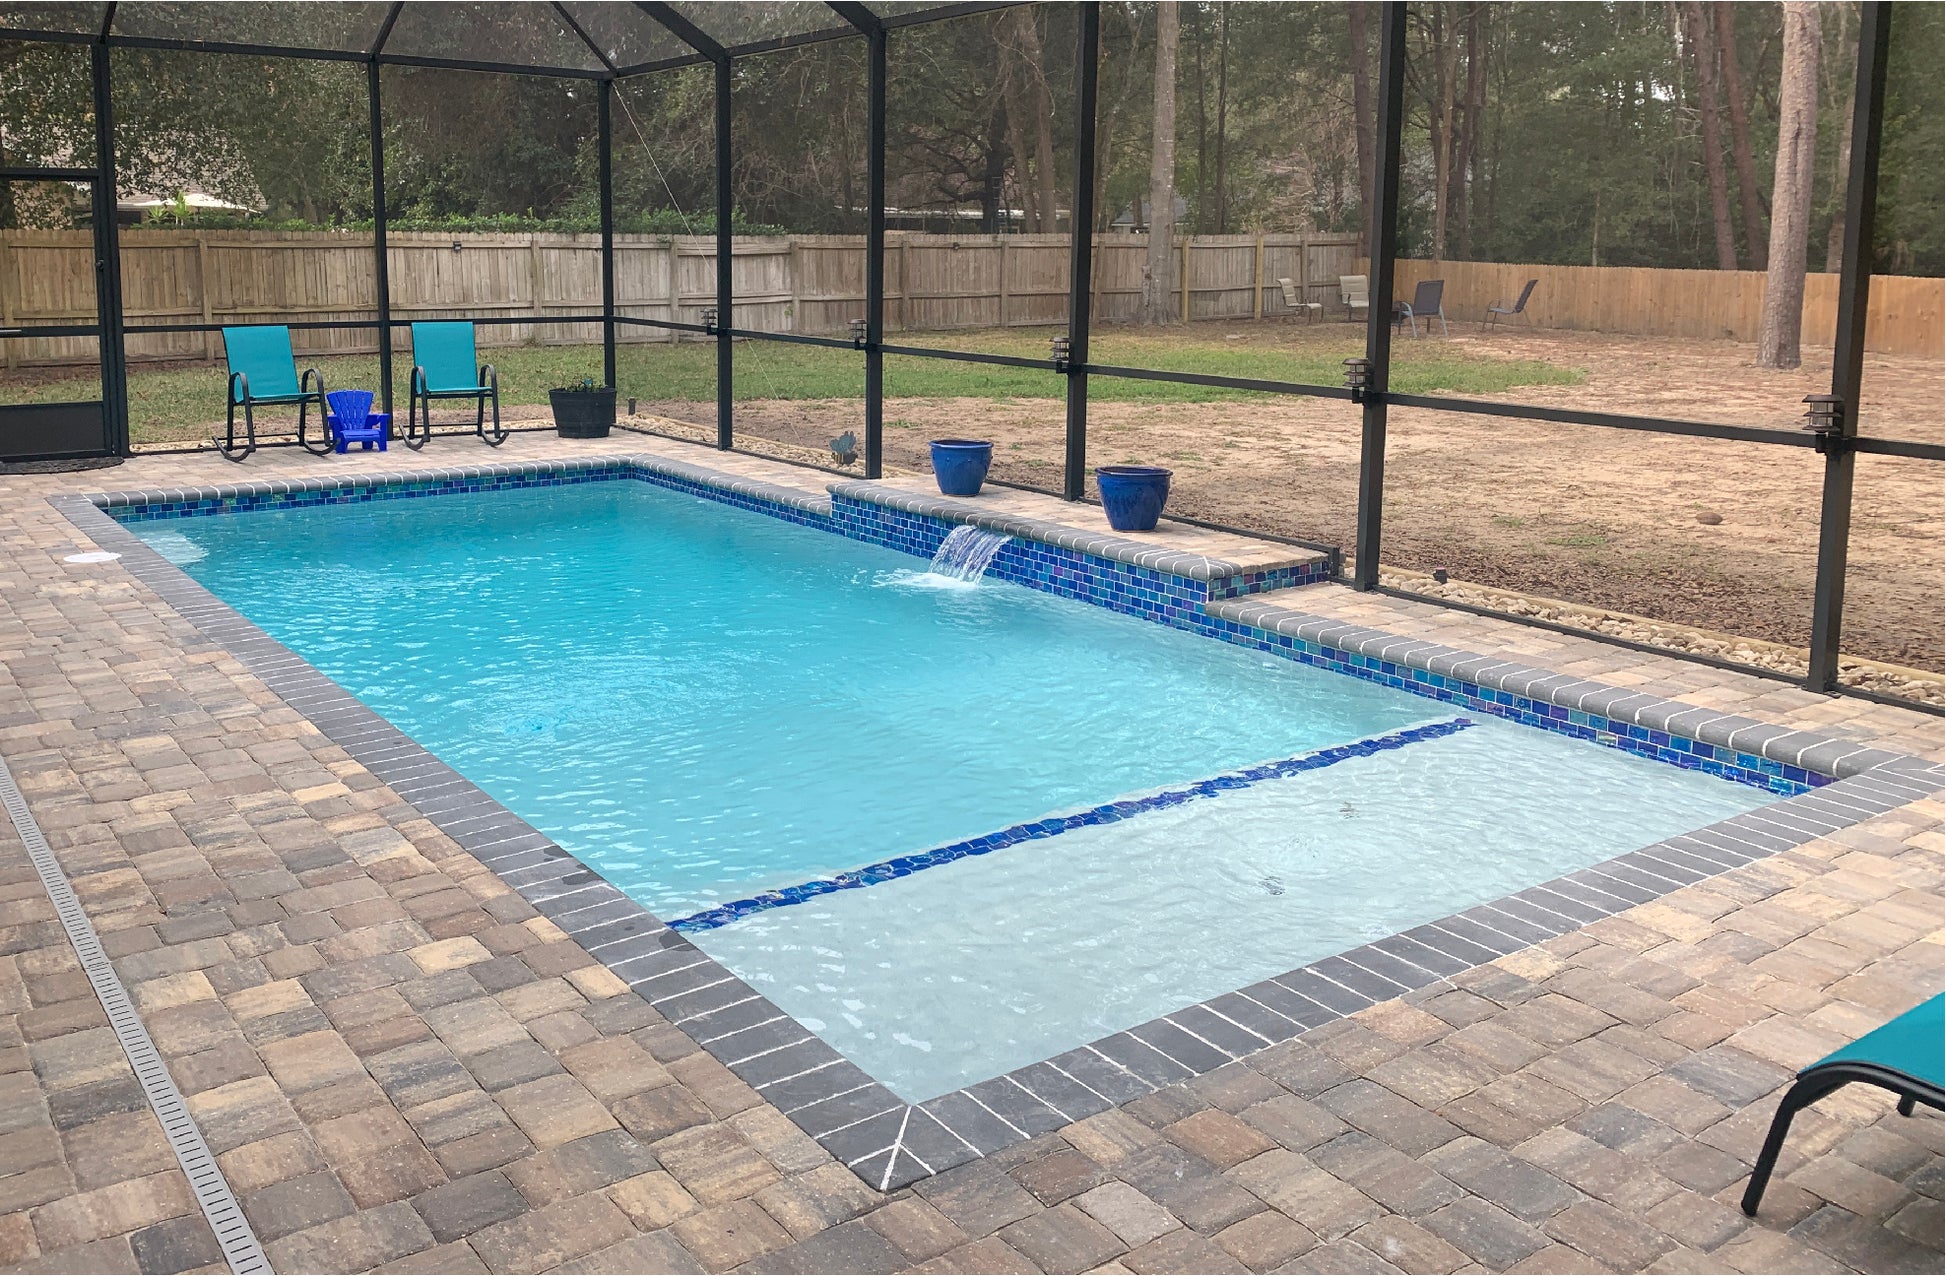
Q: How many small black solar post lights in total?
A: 5